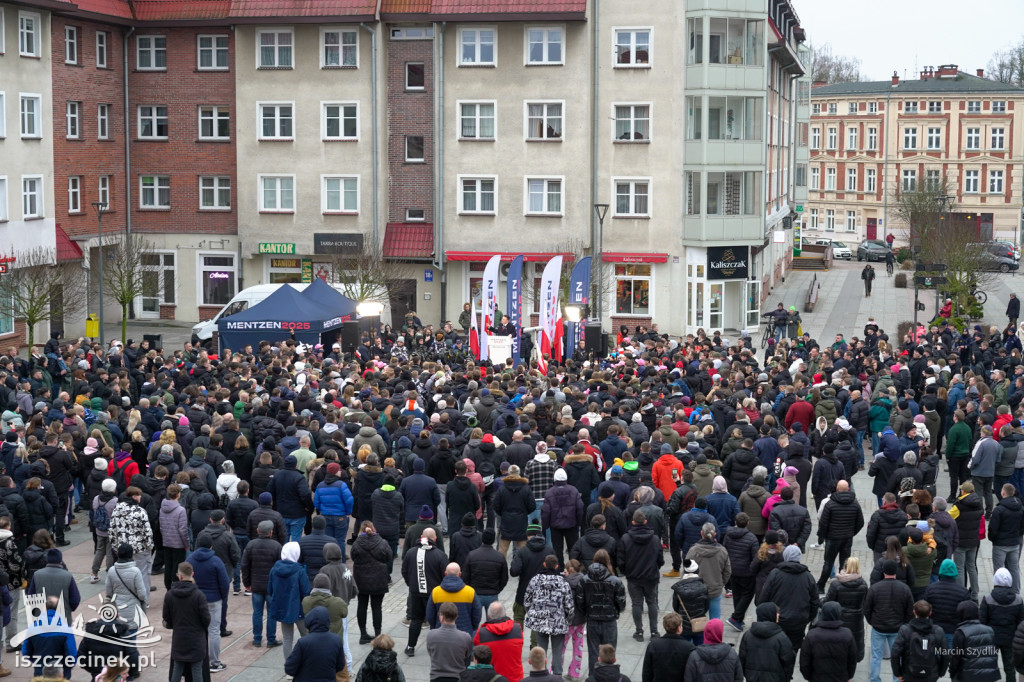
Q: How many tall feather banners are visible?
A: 4